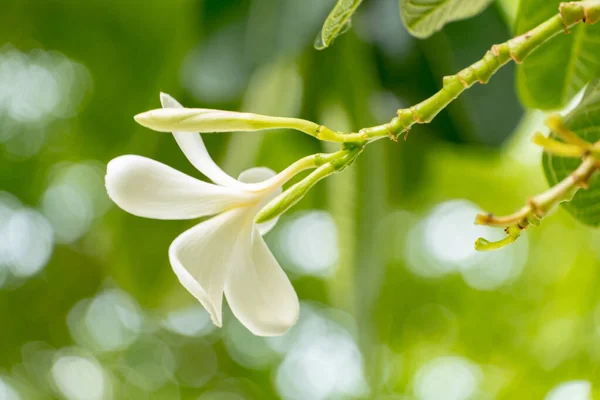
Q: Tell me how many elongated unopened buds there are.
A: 2